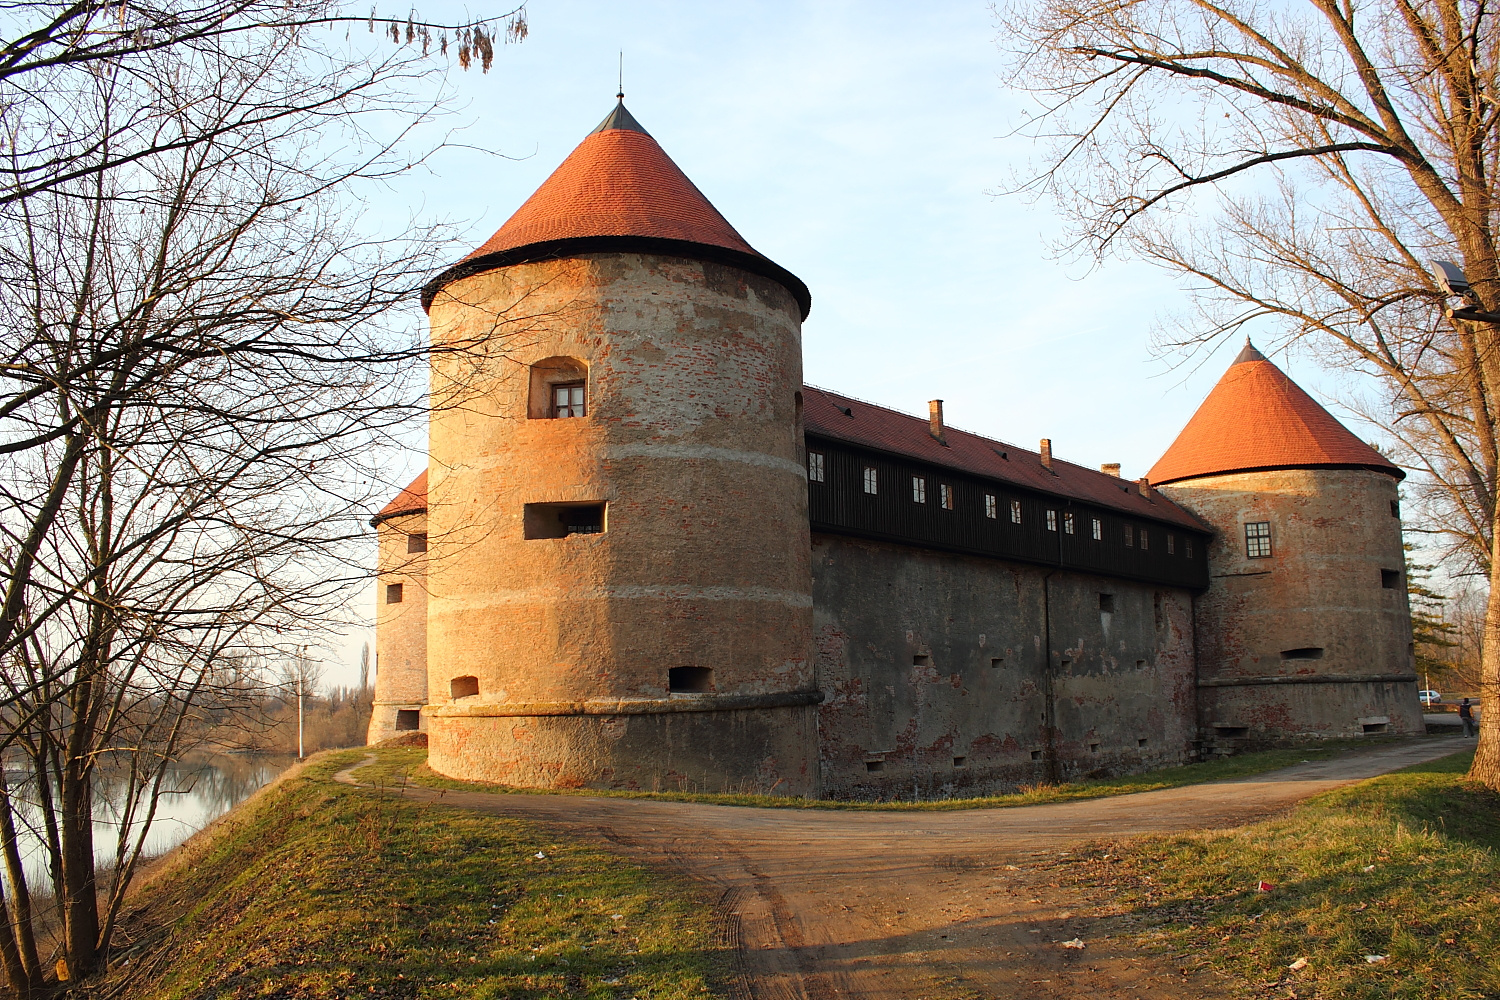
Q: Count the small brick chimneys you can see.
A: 4